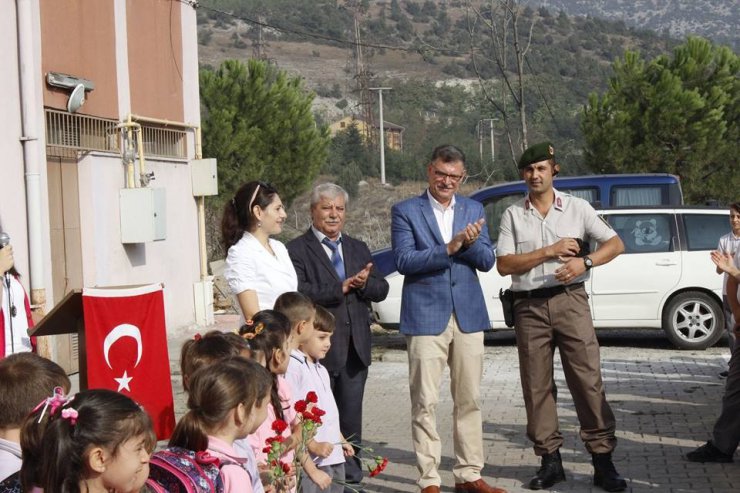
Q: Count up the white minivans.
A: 1